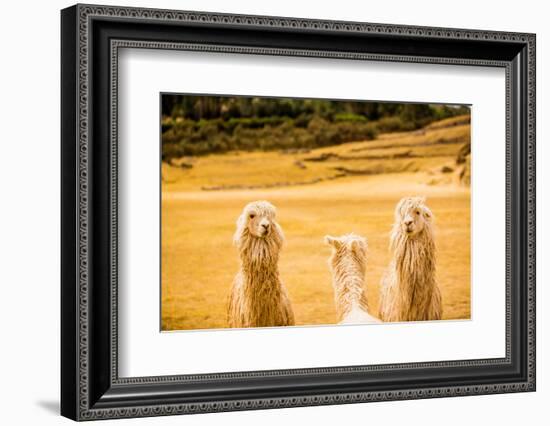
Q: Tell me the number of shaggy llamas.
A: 3